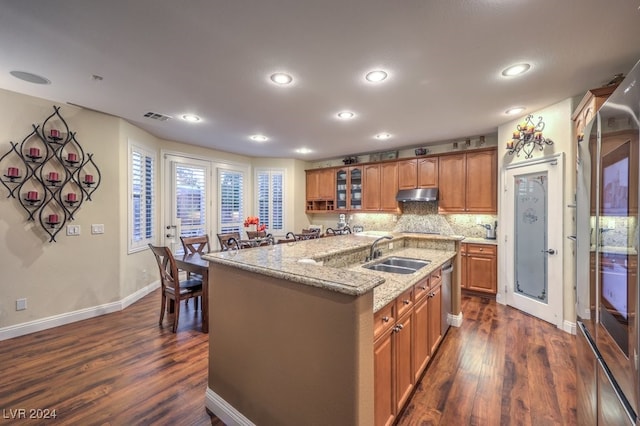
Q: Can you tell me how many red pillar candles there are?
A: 9